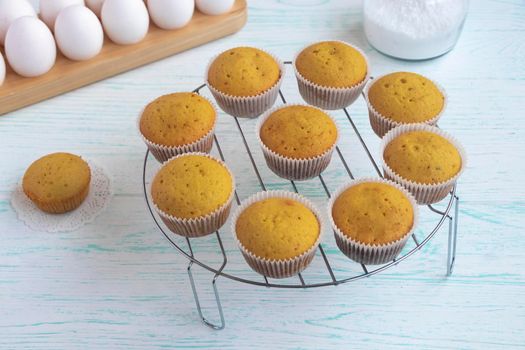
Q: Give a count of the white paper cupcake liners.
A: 9